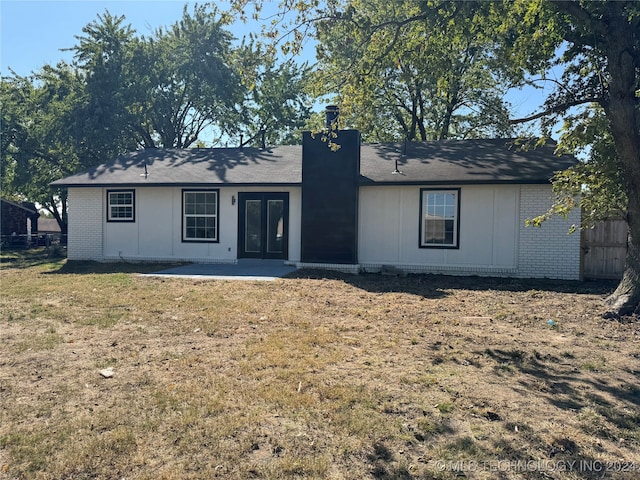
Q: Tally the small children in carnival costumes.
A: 0